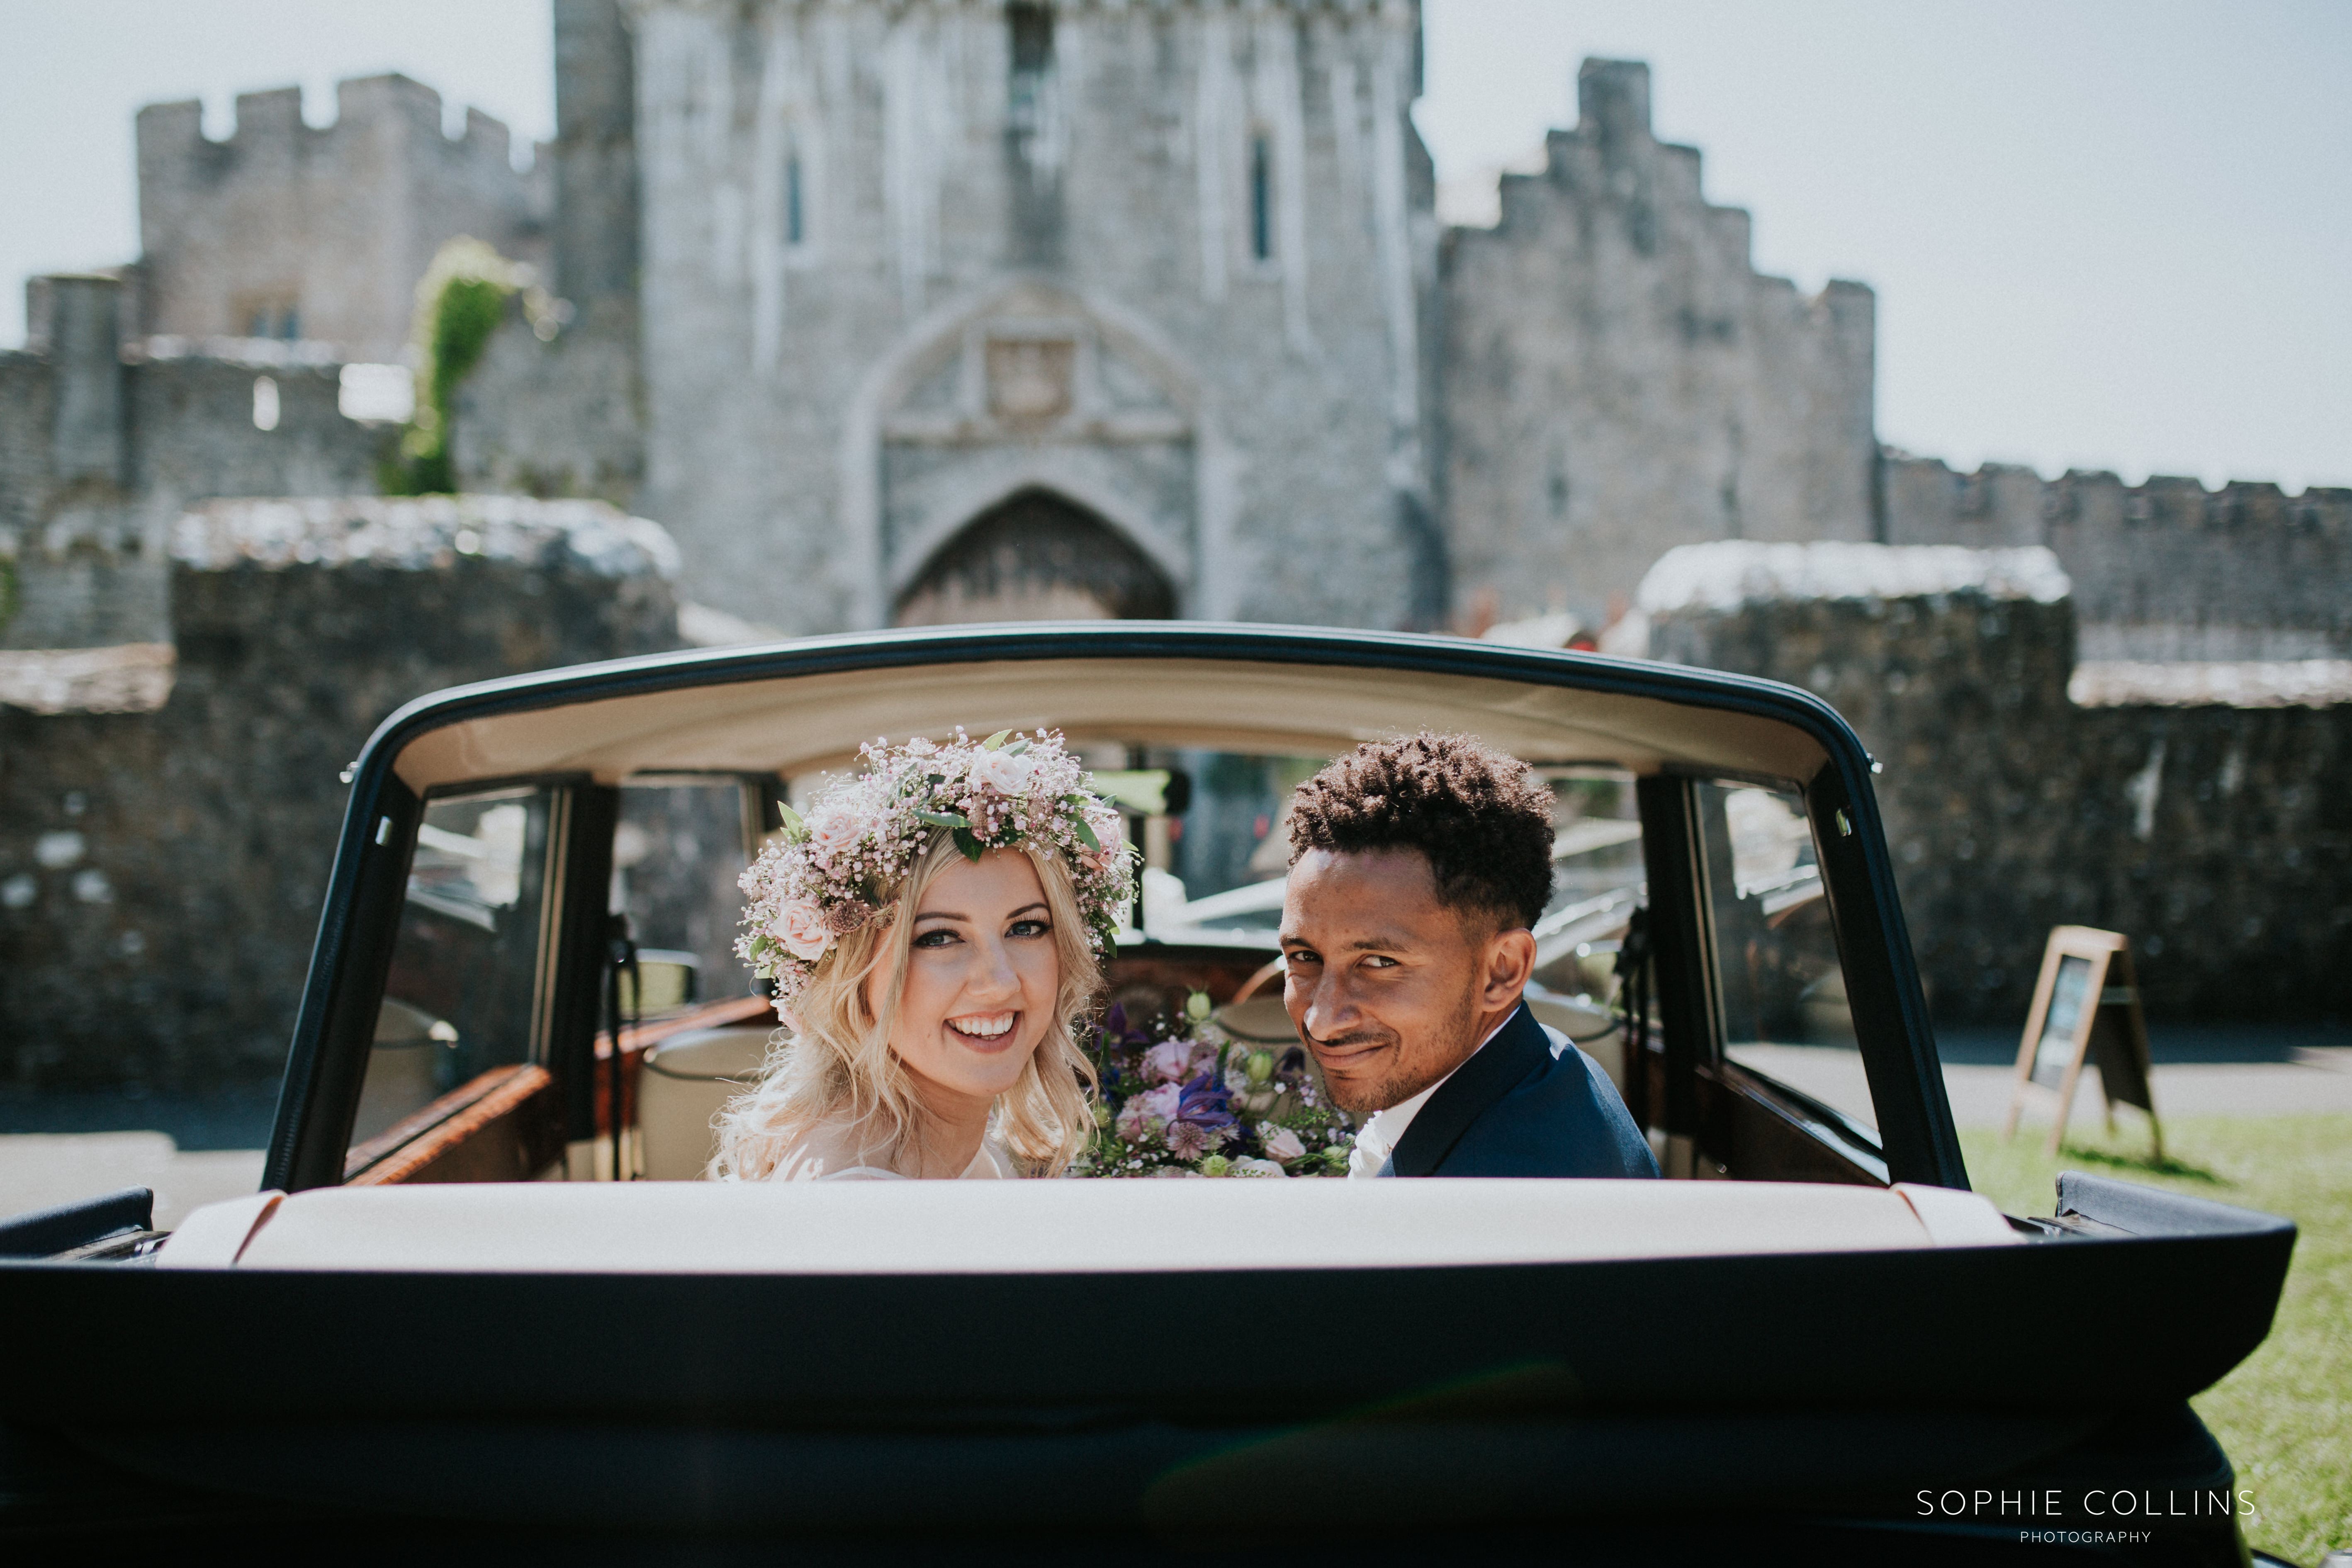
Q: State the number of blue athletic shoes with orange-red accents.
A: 0